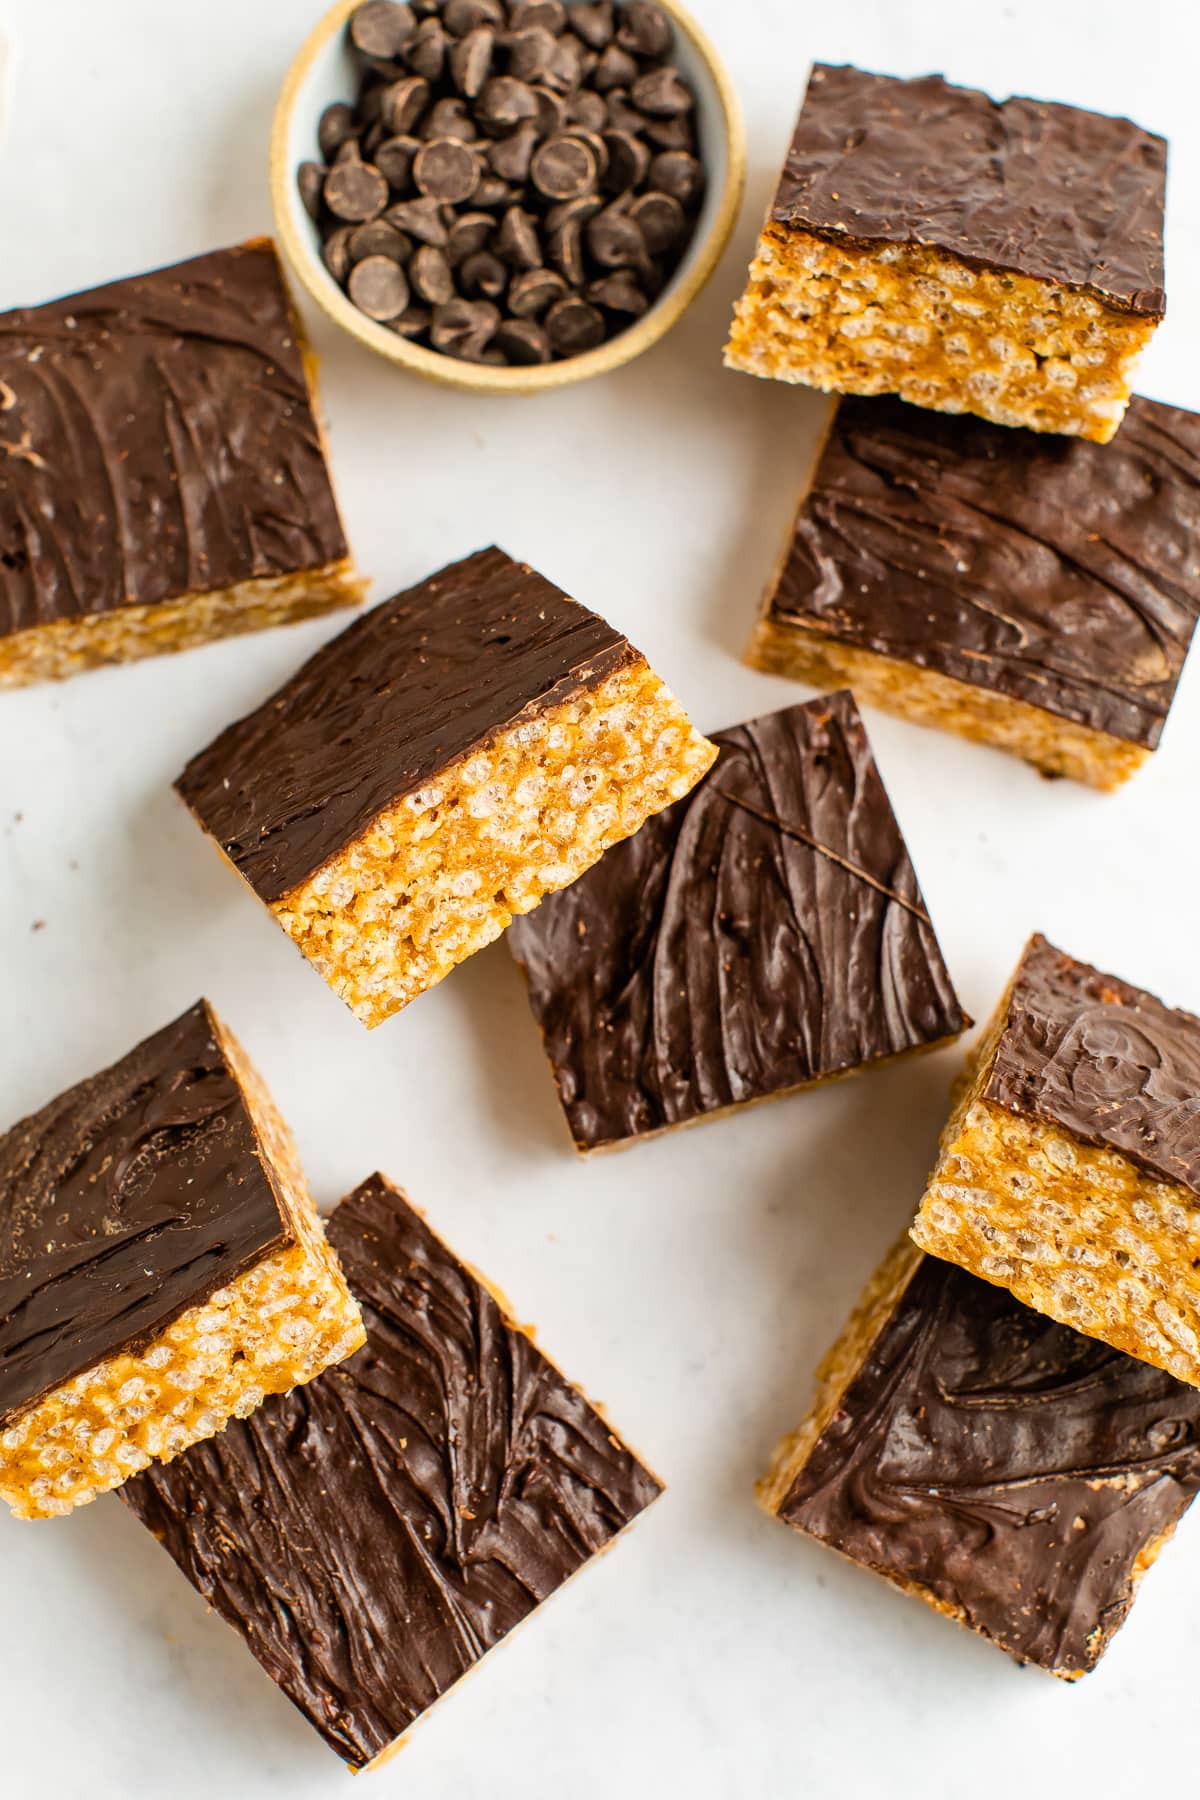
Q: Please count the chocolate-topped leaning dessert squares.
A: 4